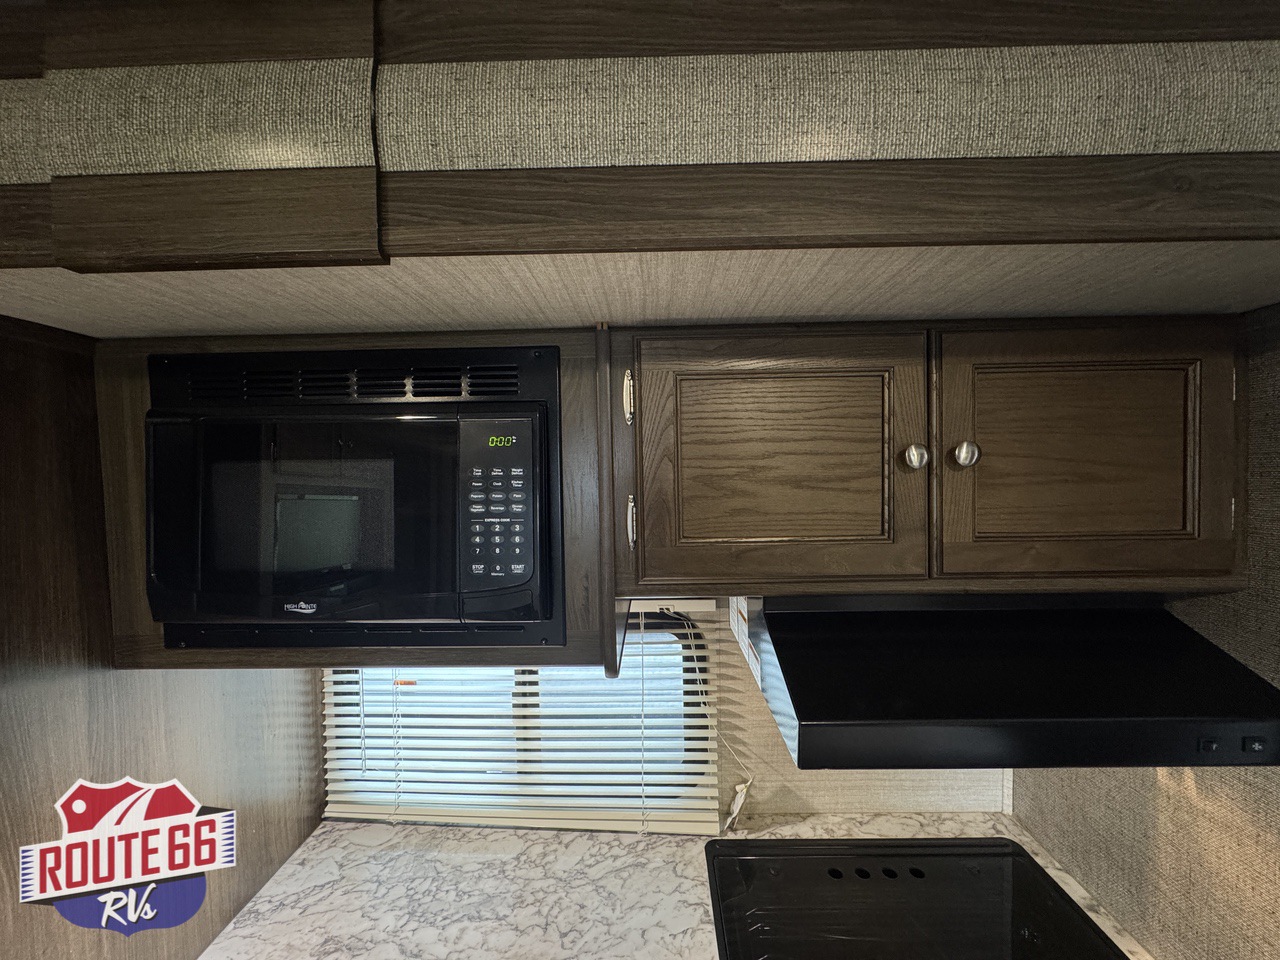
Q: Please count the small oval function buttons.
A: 12